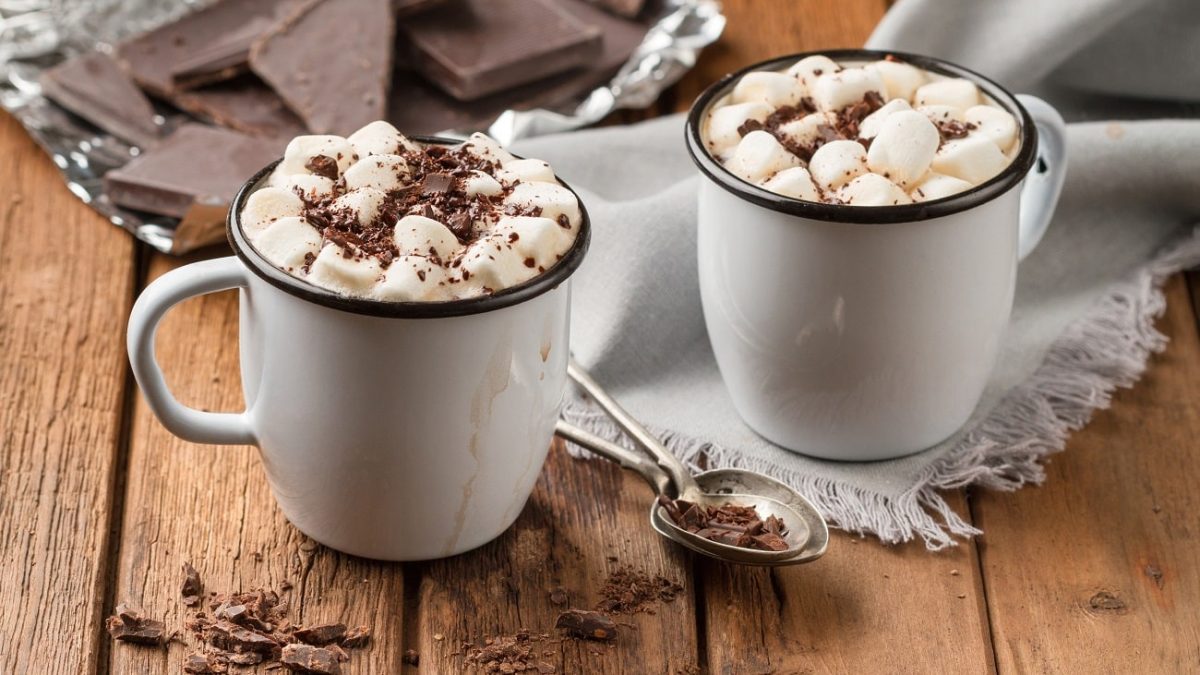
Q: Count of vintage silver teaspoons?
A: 2